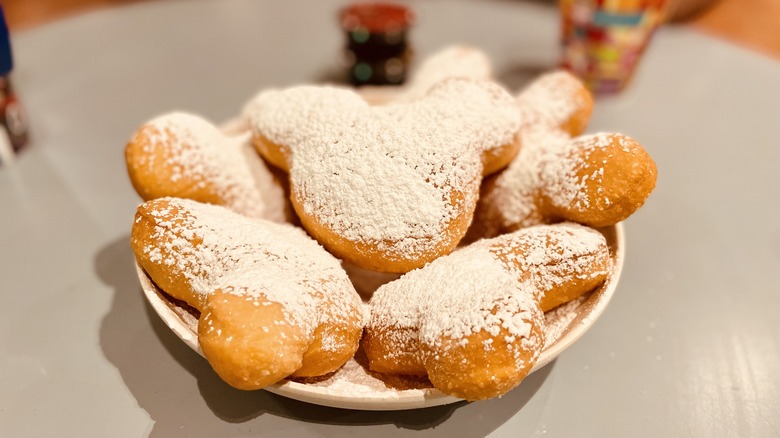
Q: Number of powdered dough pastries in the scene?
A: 6